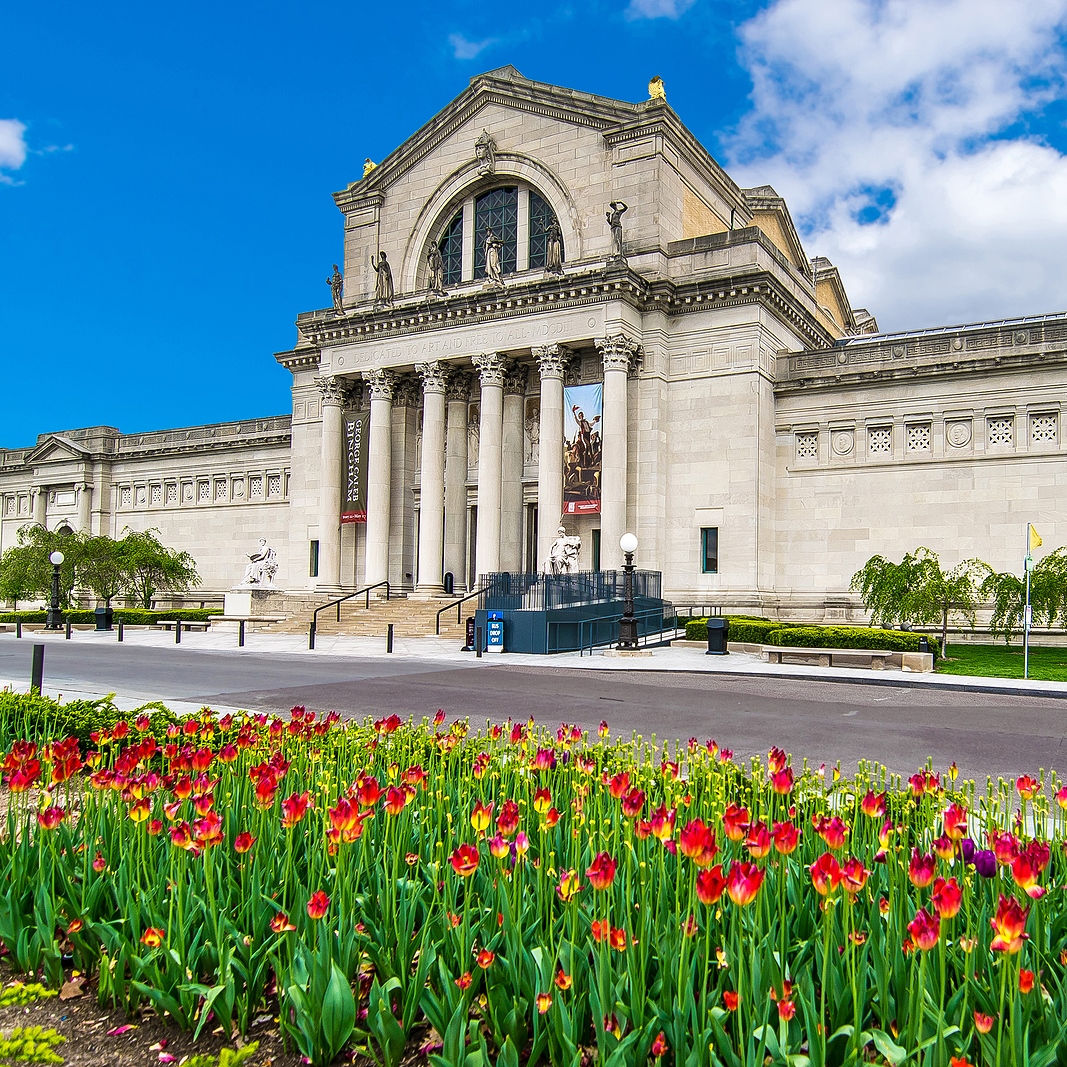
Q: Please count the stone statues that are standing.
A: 6